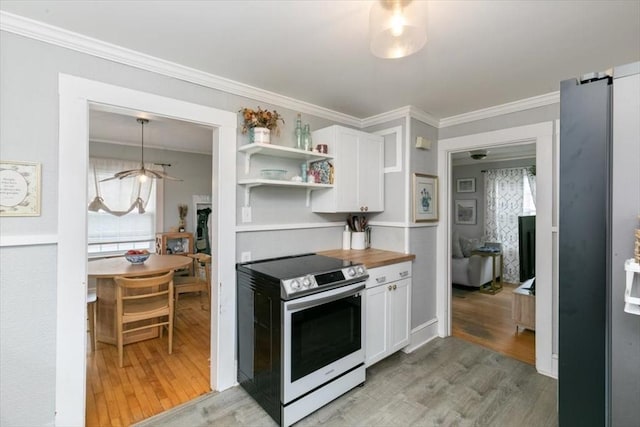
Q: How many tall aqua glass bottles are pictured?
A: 2